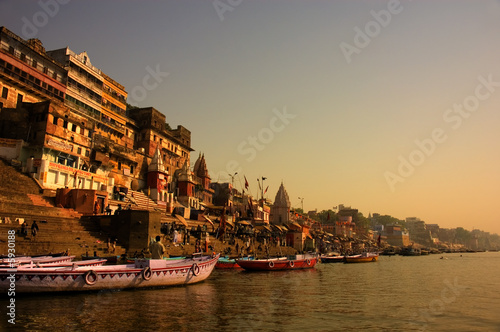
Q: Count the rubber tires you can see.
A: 6